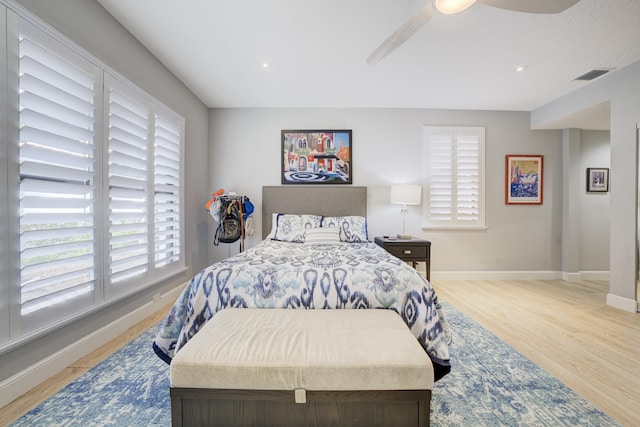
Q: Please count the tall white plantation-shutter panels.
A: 5